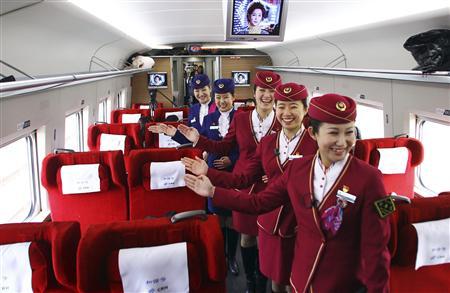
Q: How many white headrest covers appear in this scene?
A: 11